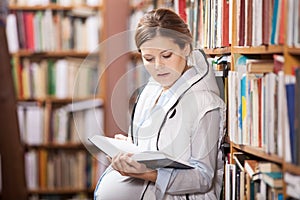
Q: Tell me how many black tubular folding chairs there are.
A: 0